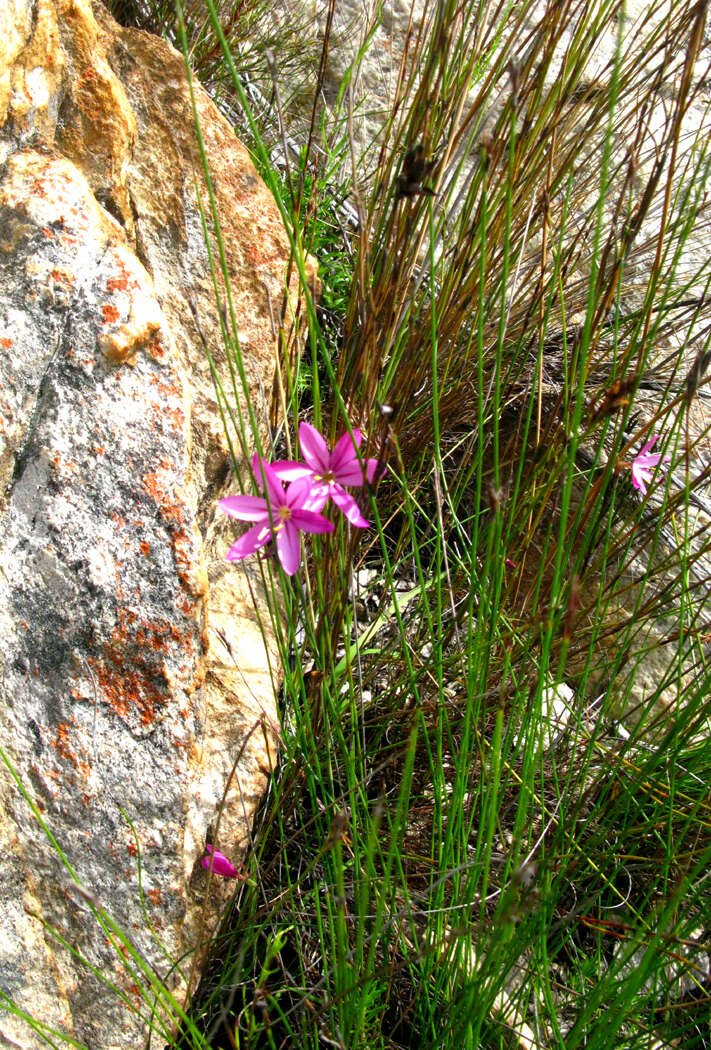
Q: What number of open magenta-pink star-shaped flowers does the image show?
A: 3